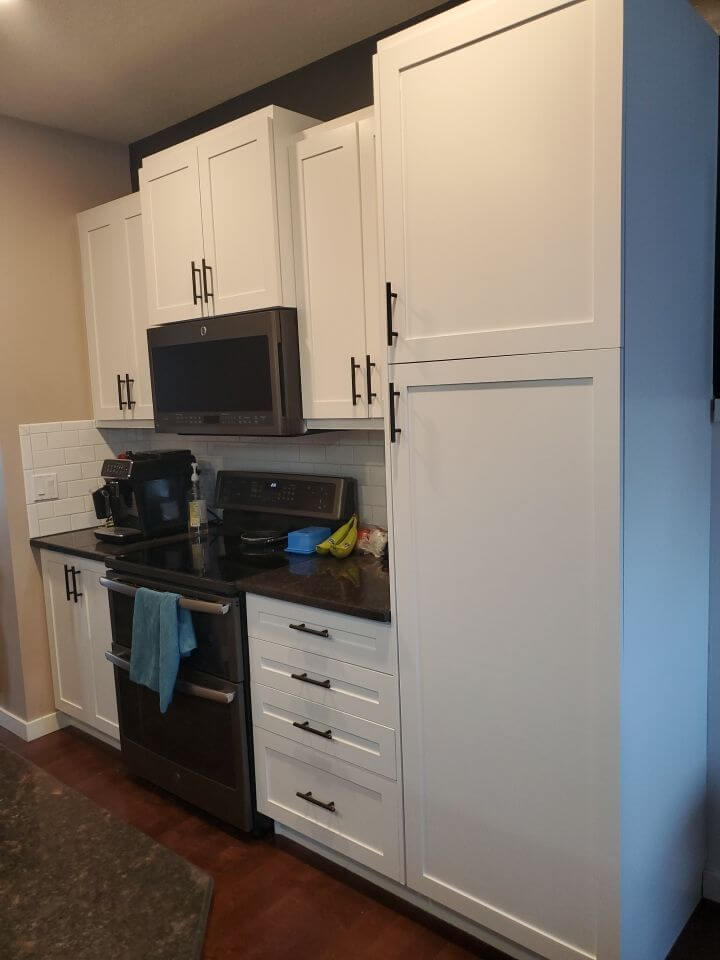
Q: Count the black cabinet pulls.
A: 14